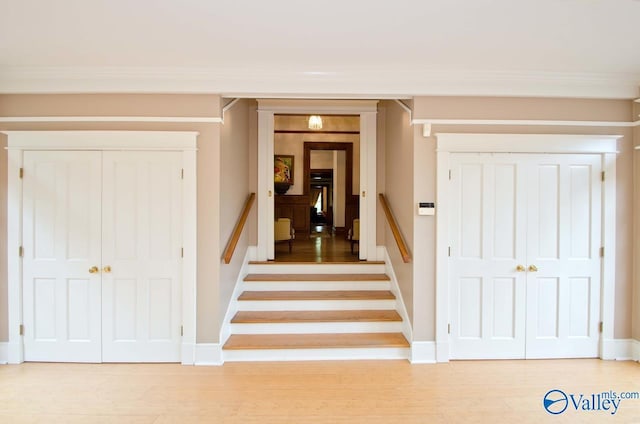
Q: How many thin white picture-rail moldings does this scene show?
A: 2